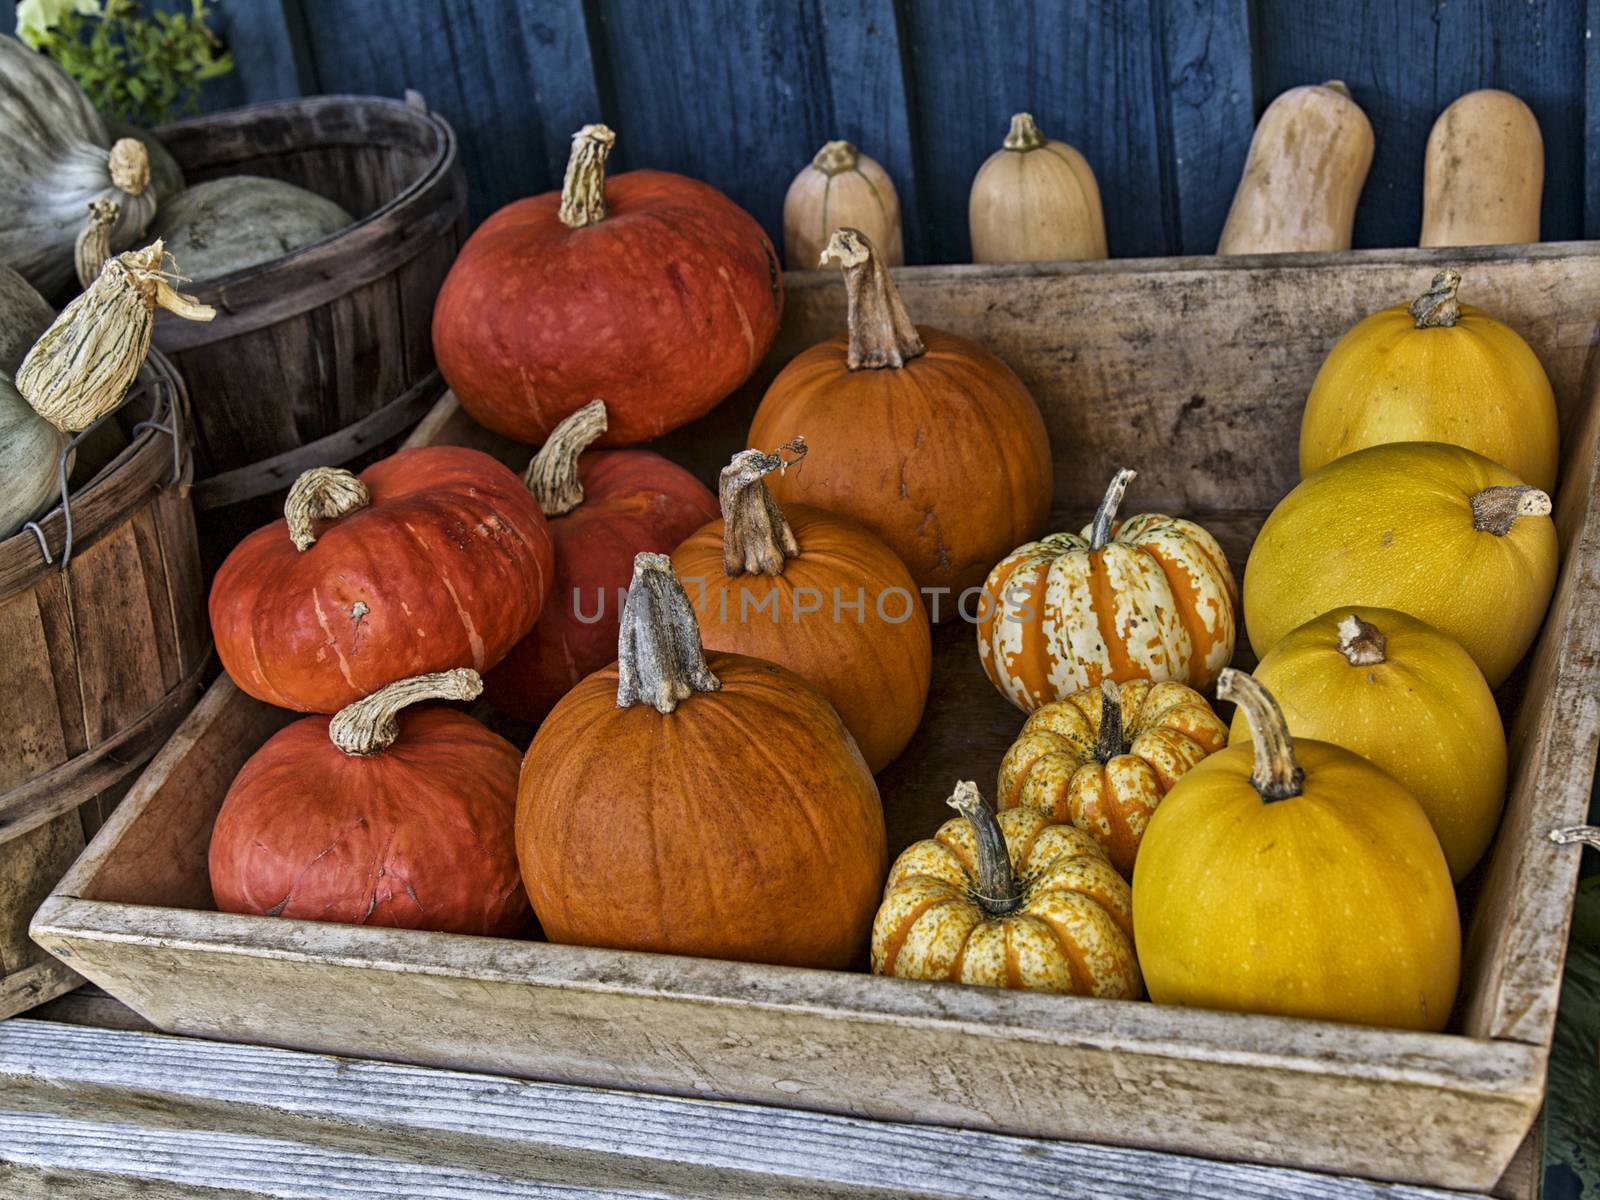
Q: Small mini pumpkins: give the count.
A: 3